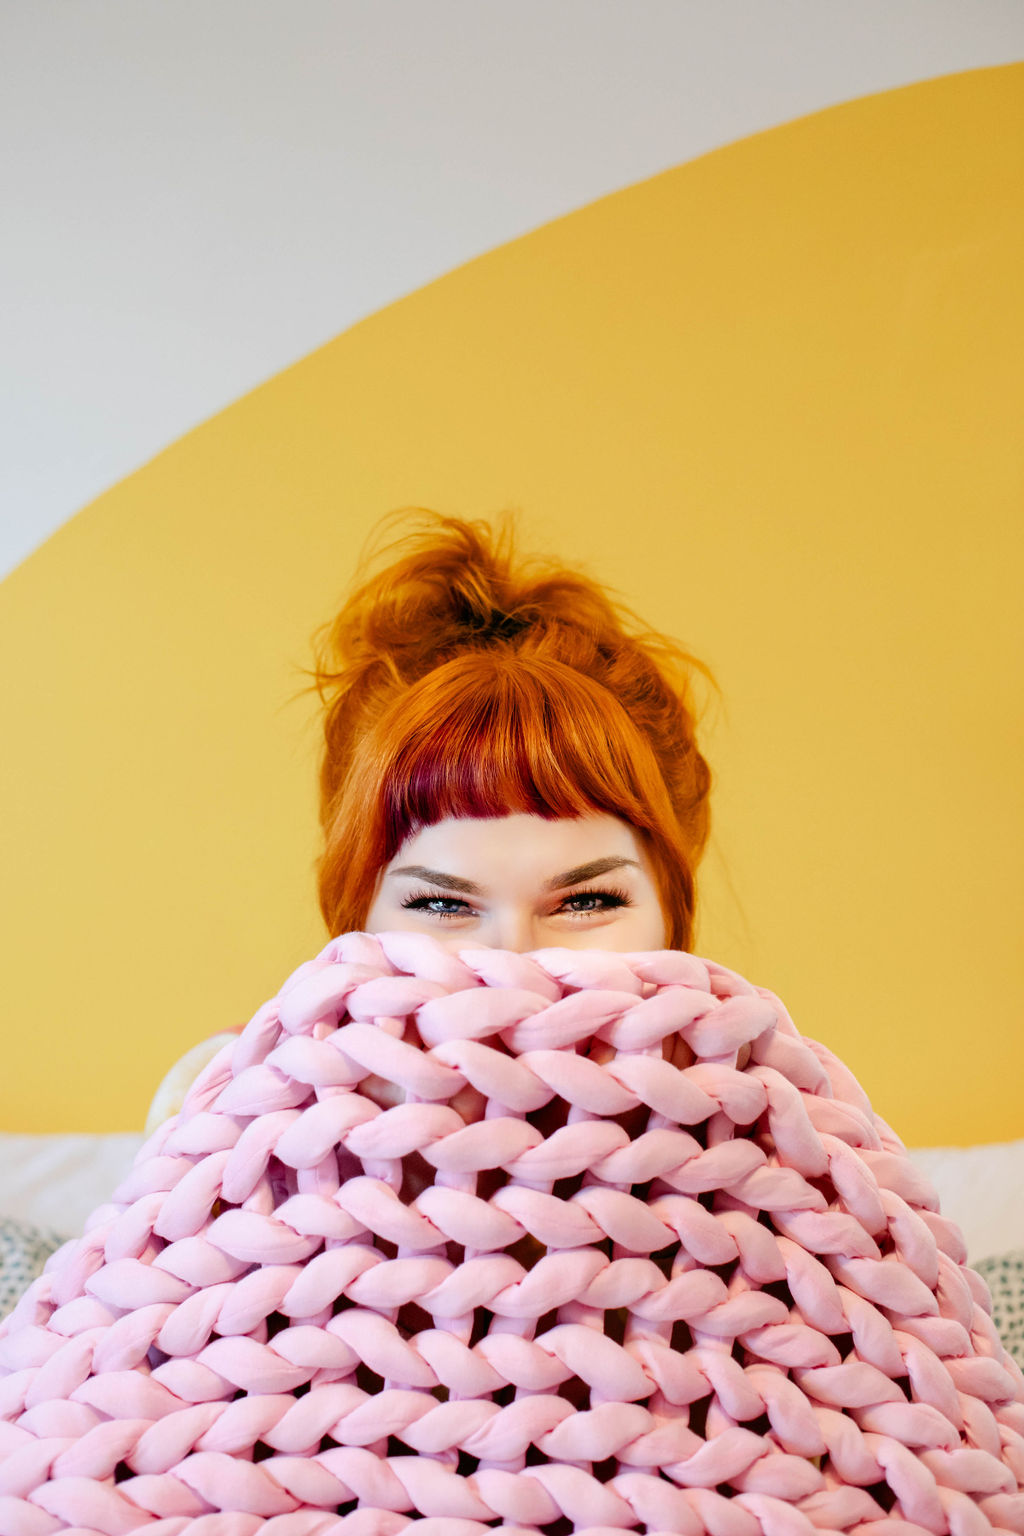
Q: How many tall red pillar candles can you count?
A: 0